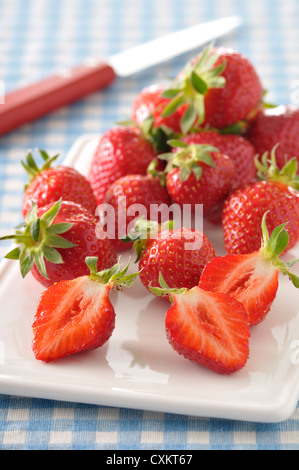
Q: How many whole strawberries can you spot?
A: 11